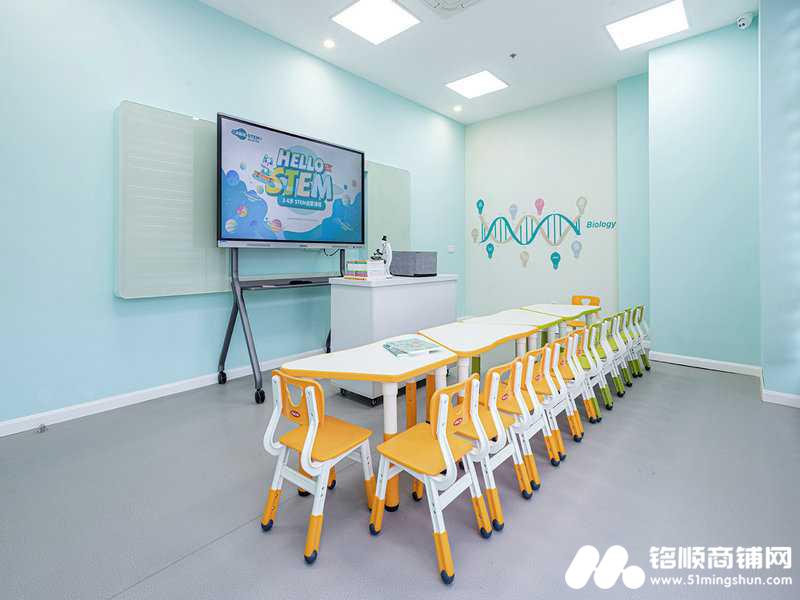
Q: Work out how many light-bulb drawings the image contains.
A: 9